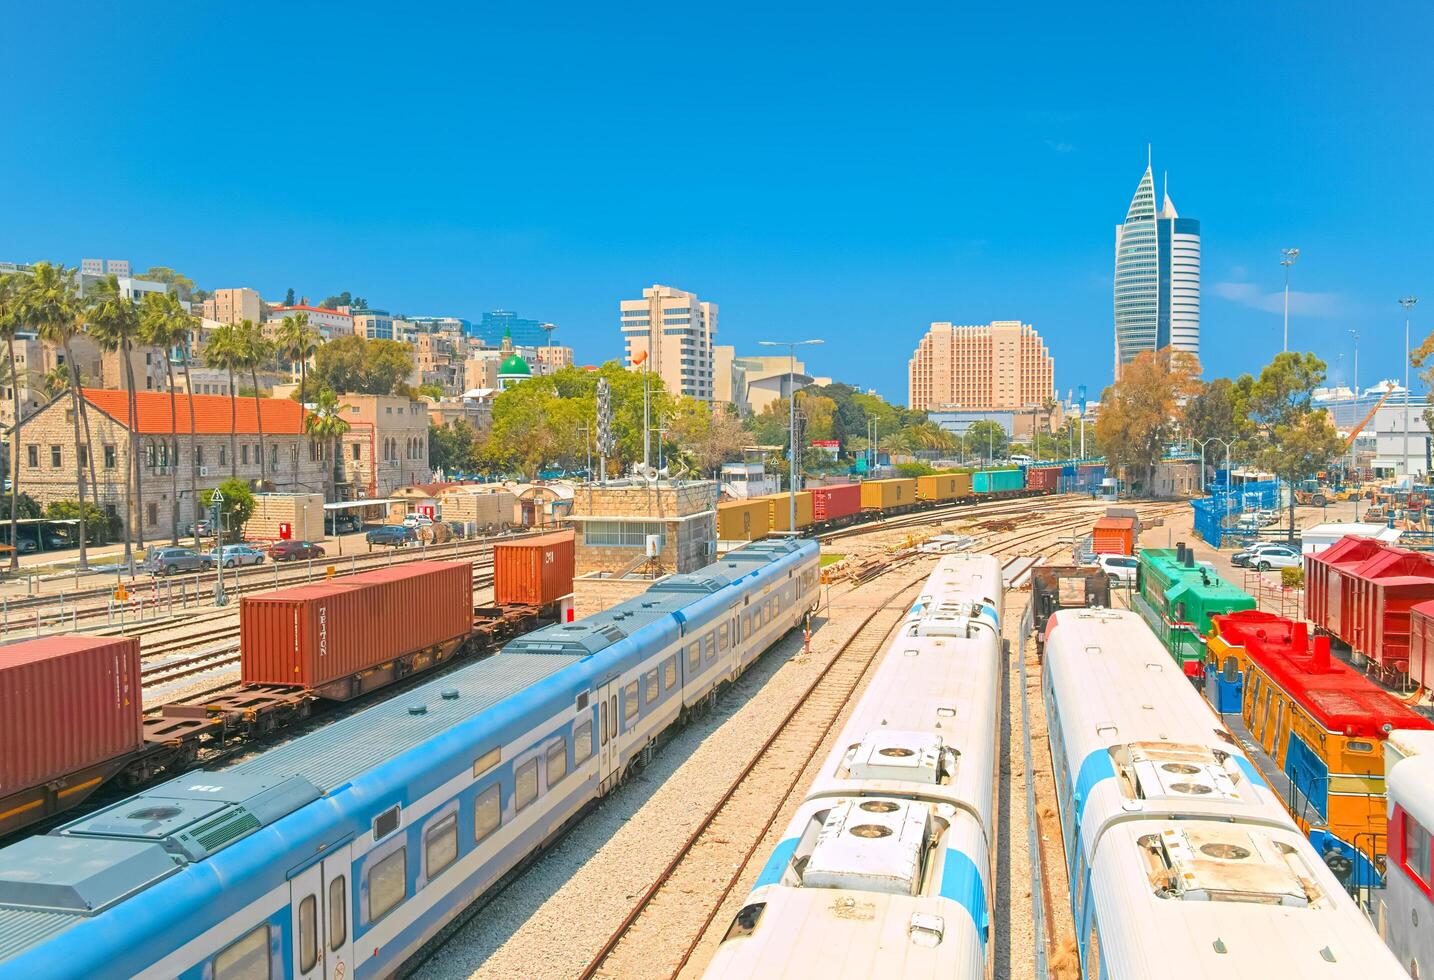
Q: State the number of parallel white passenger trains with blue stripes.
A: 2